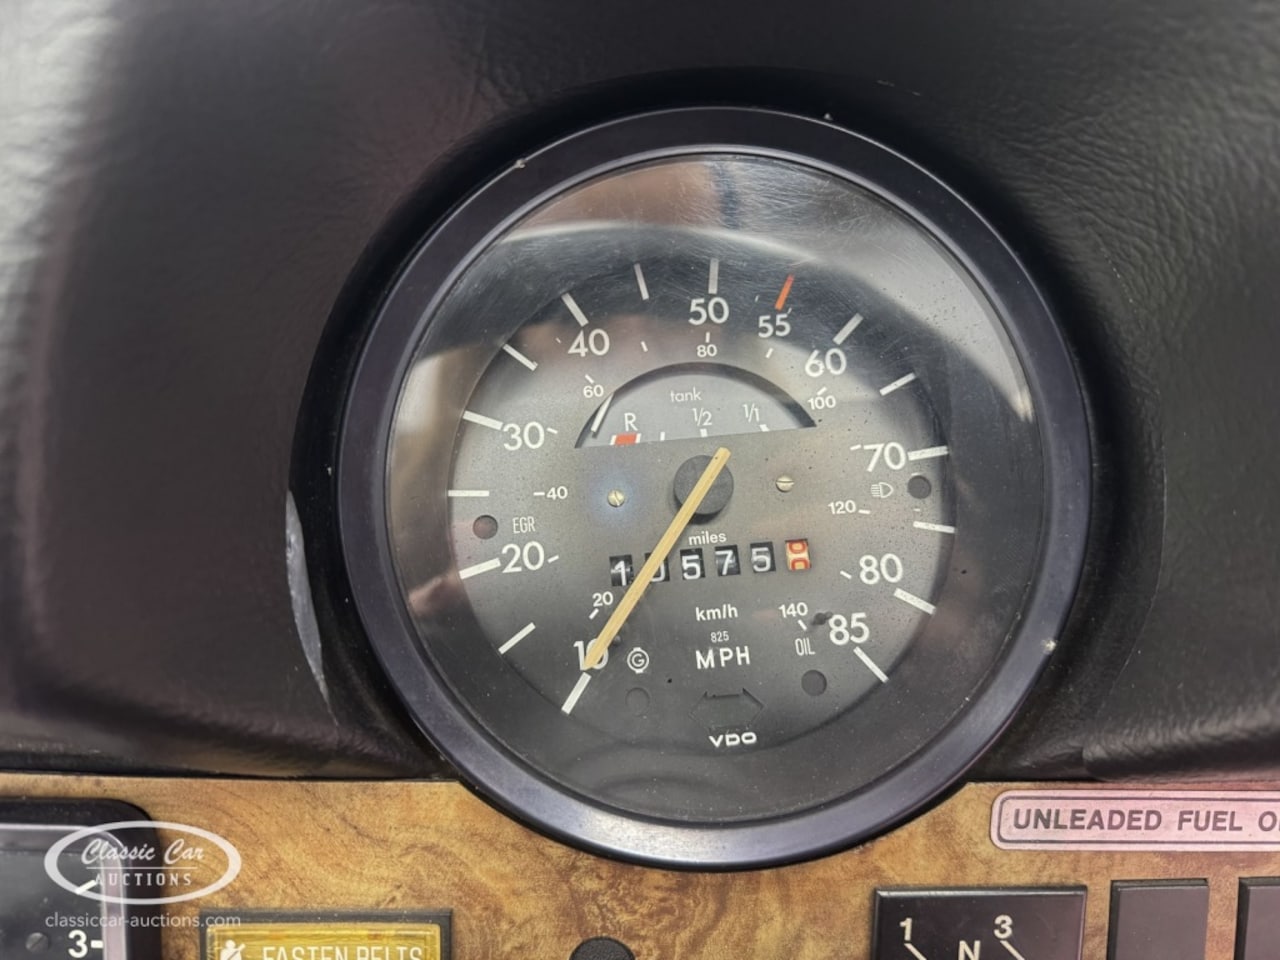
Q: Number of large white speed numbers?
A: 10